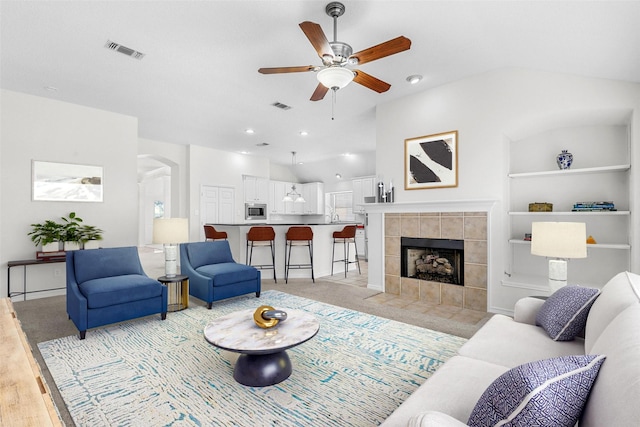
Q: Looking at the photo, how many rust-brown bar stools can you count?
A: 4